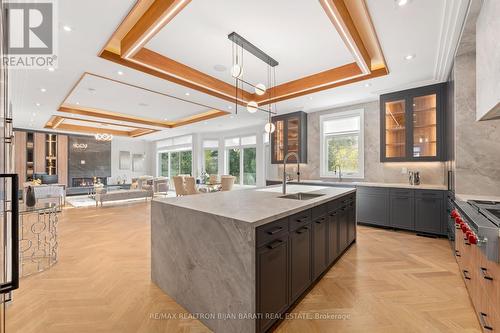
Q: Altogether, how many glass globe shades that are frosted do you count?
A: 4